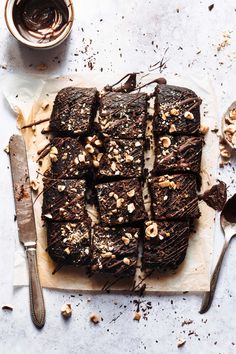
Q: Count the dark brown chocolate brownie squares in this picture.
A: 12